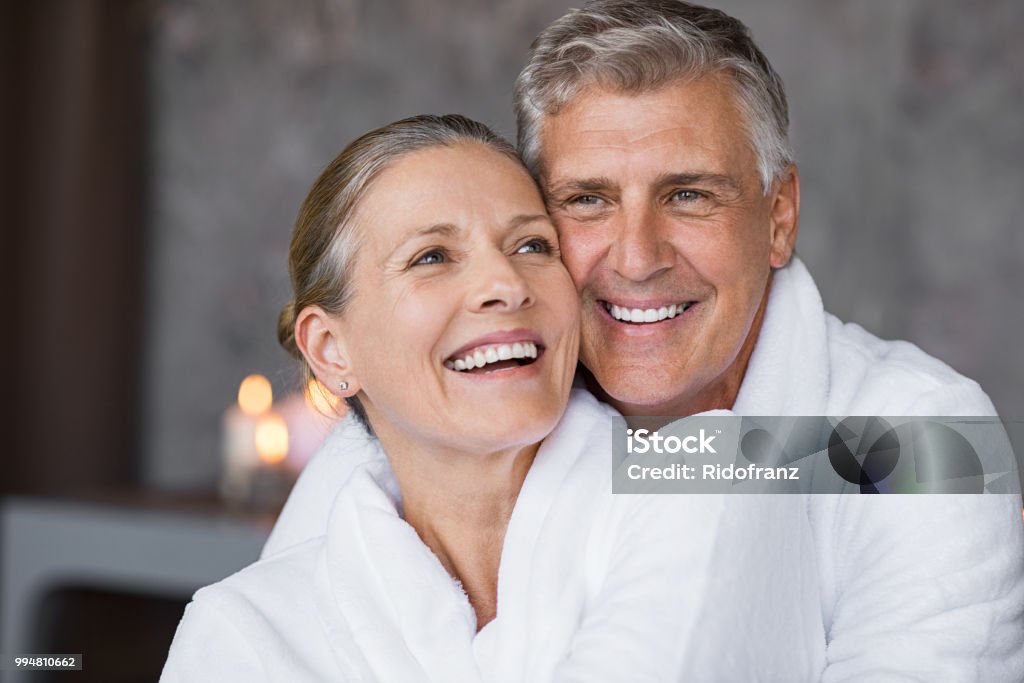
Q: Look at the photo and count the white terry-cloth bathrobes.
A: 2